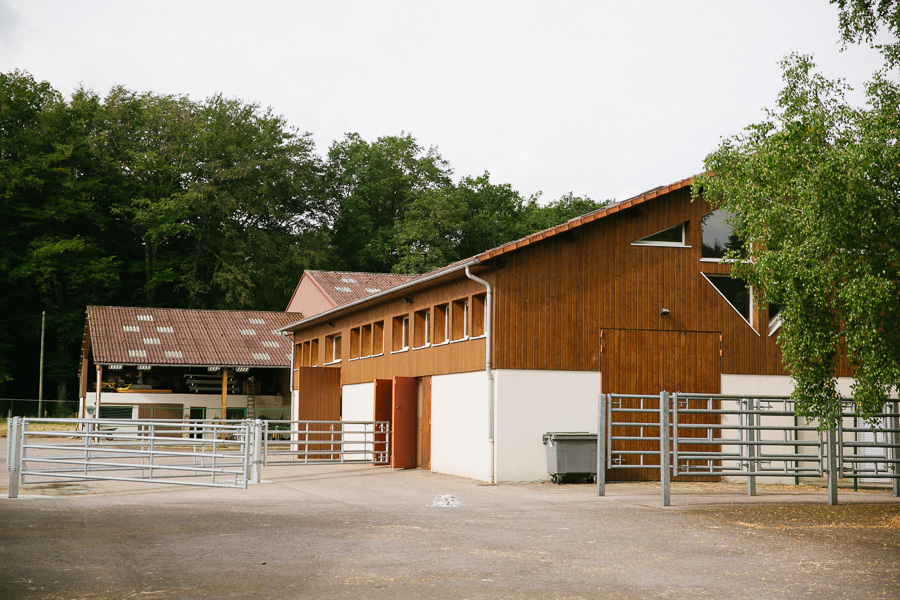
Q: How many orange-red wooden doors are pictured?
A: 2